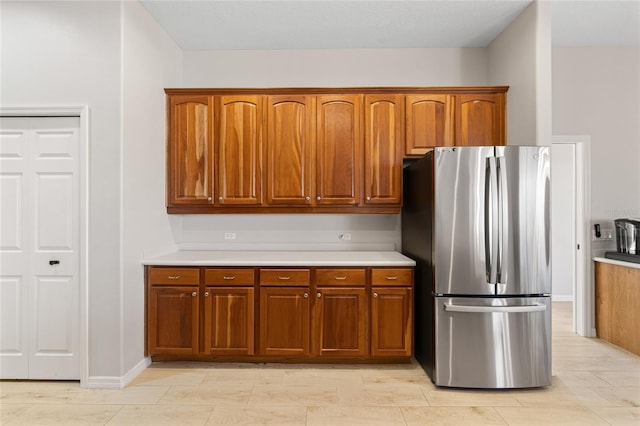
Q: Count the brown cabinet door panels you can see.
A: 12